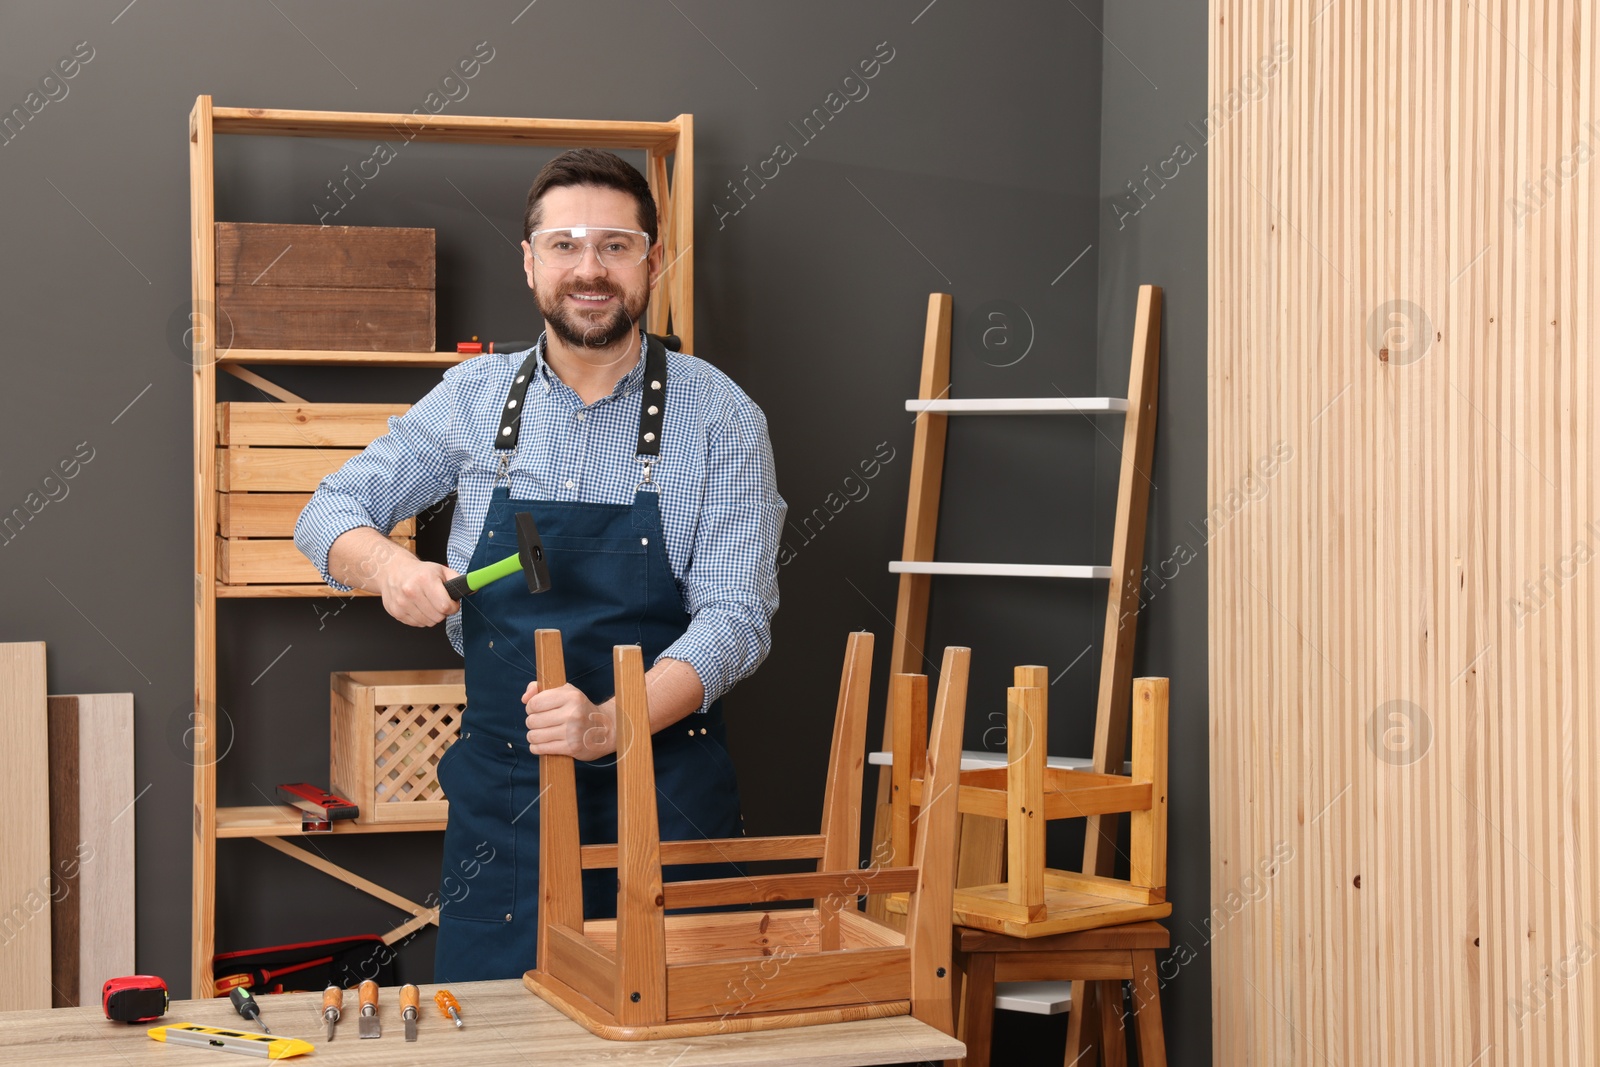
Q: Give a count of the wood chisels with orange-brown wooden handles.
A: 3